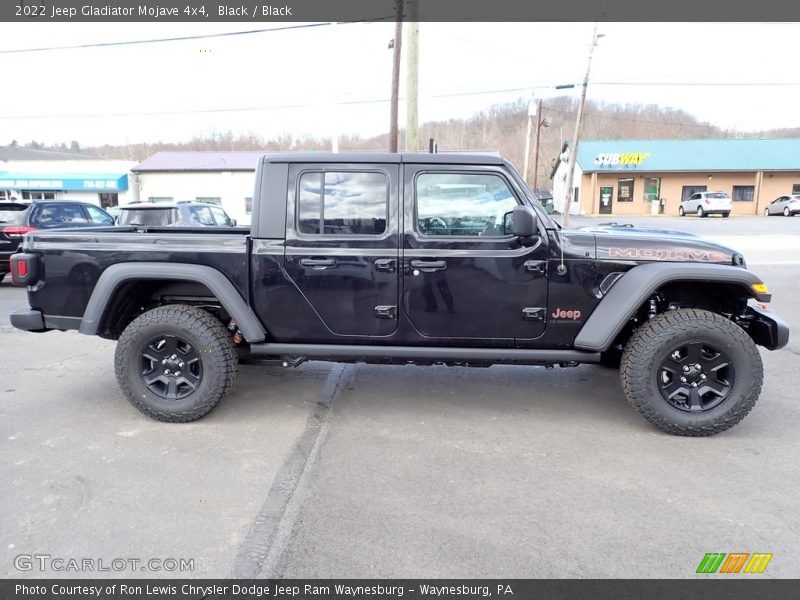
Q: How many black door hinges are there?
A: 4